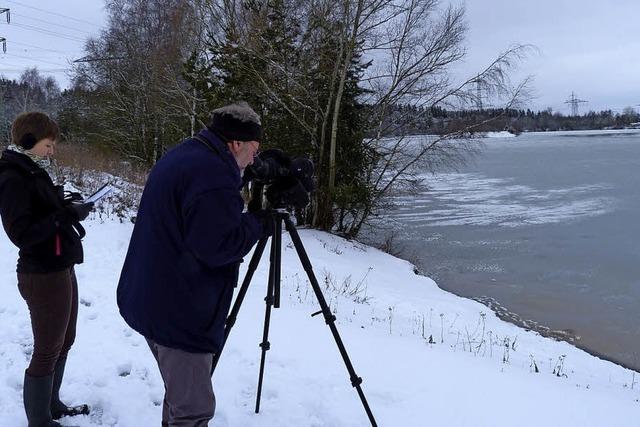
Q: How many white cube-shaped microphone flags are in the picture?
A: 0